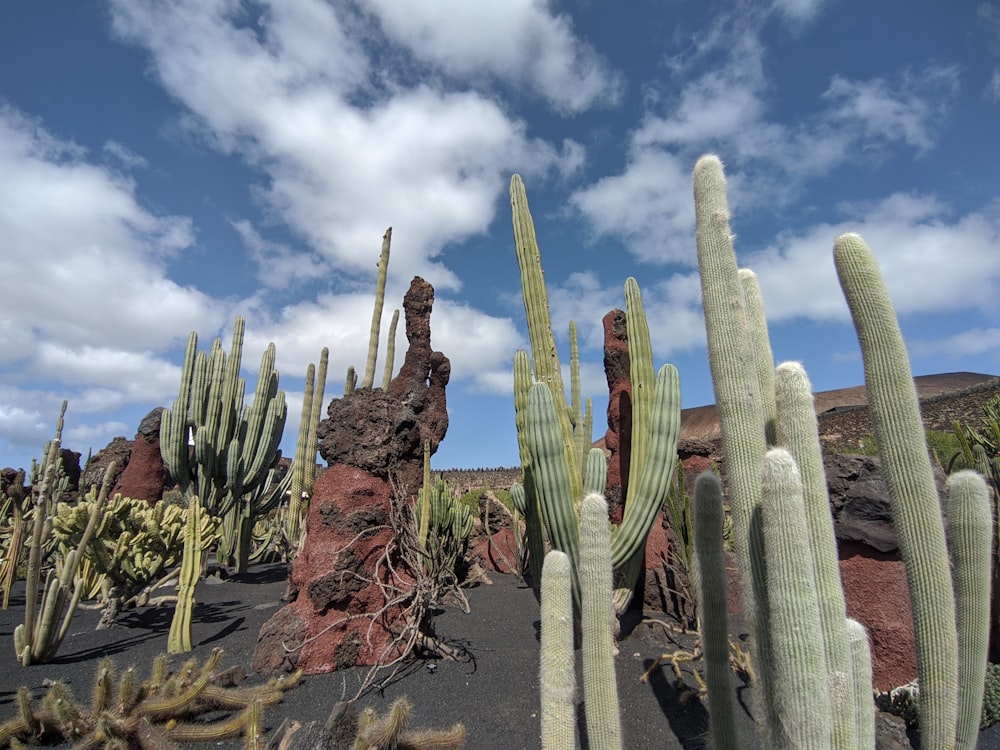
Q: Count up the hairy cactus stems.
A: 10